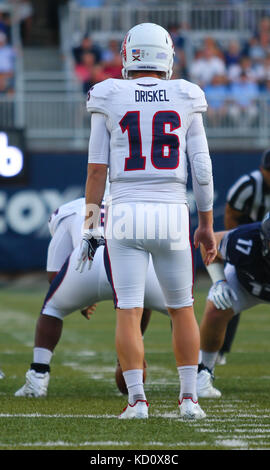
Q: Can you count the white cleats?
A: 4